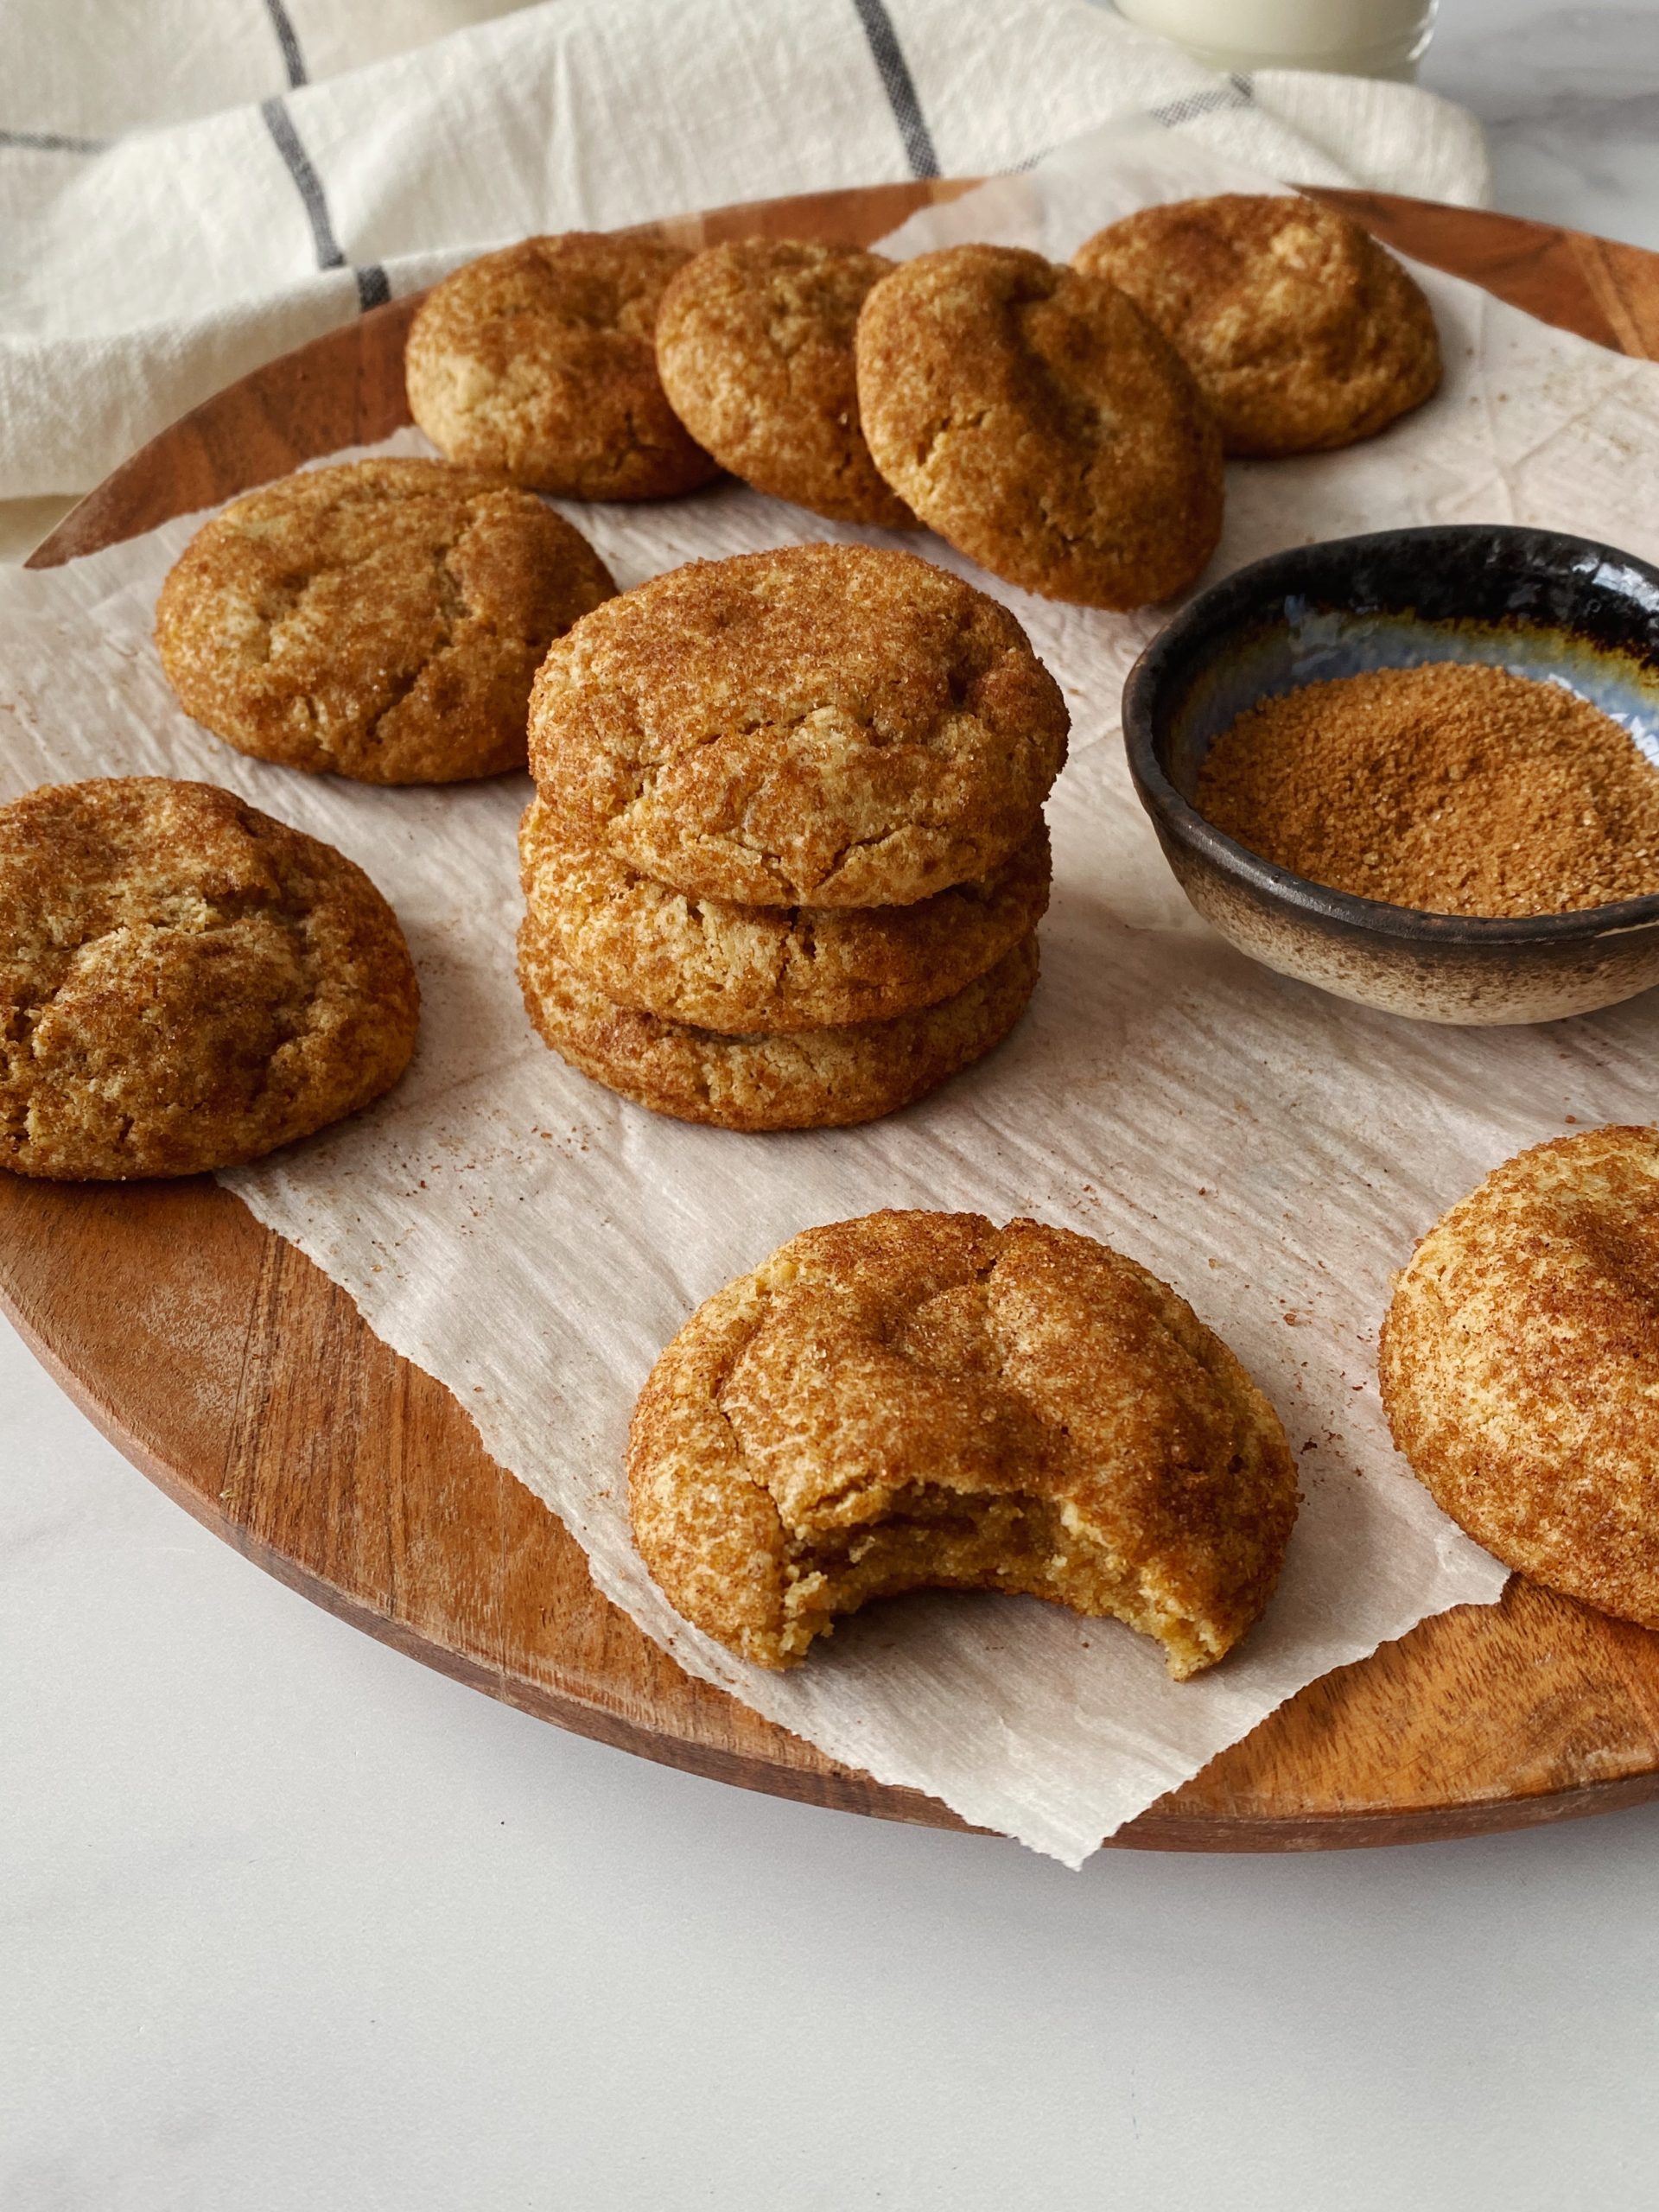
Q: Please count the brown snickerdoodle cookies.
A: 11